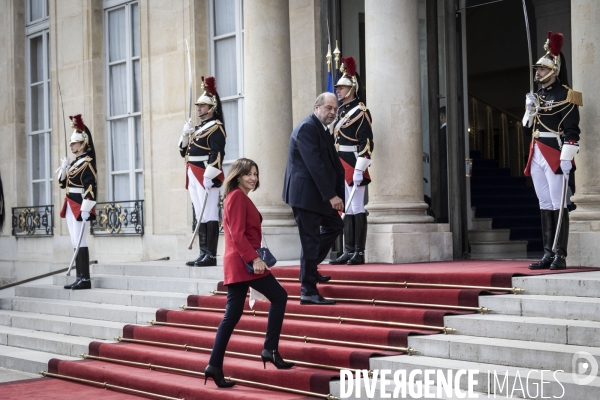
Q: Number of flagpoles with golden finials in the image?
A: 2